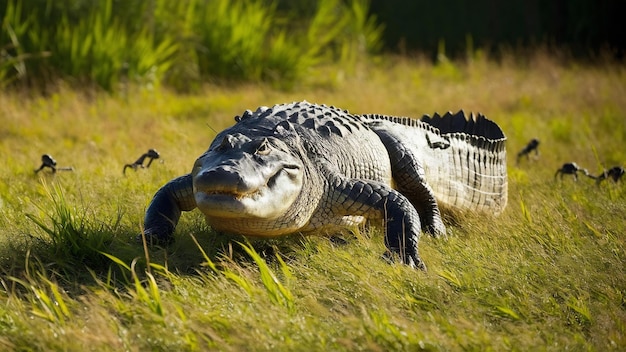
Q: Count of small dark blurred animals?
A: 5